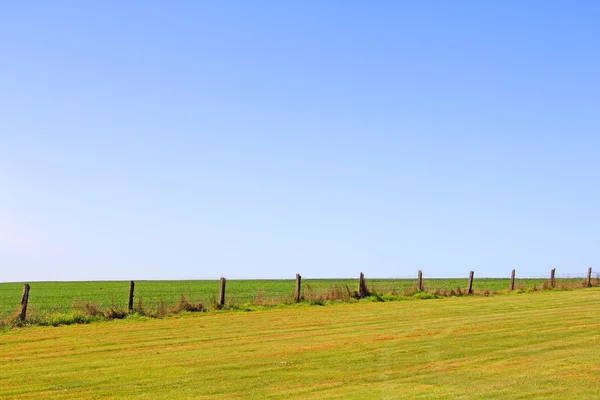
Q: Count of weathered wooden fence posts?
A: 10